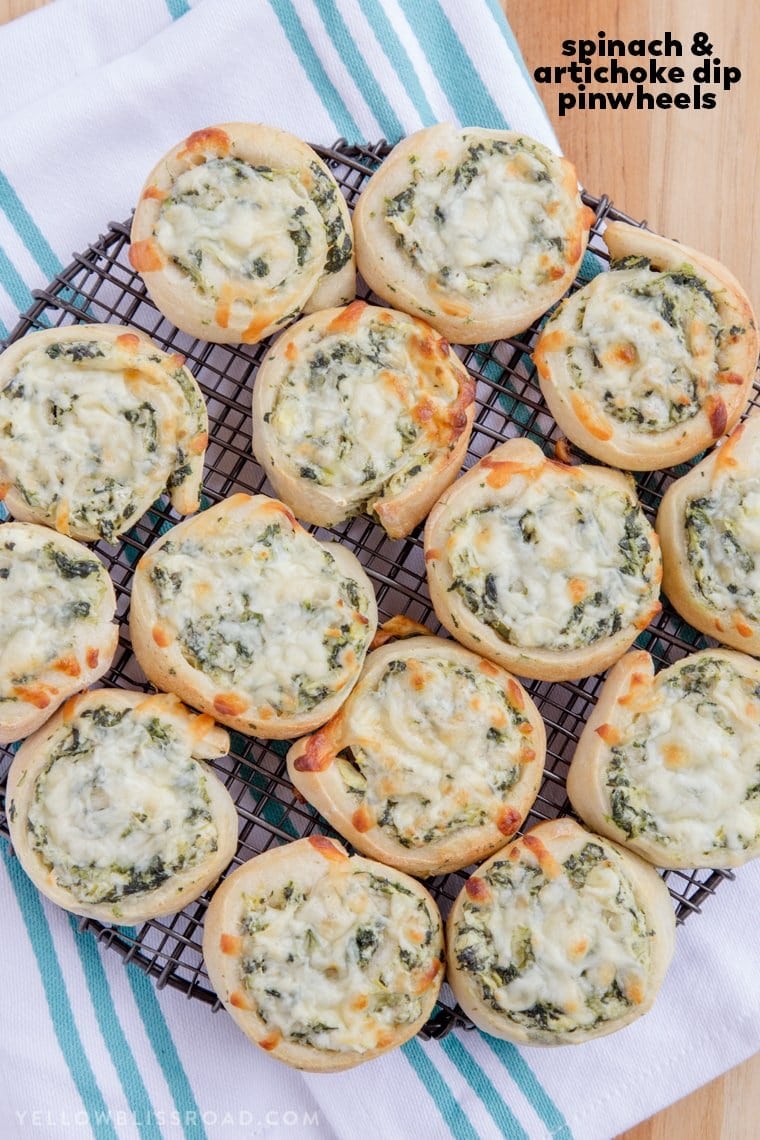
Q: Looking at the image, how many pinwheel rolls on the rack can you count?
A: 14